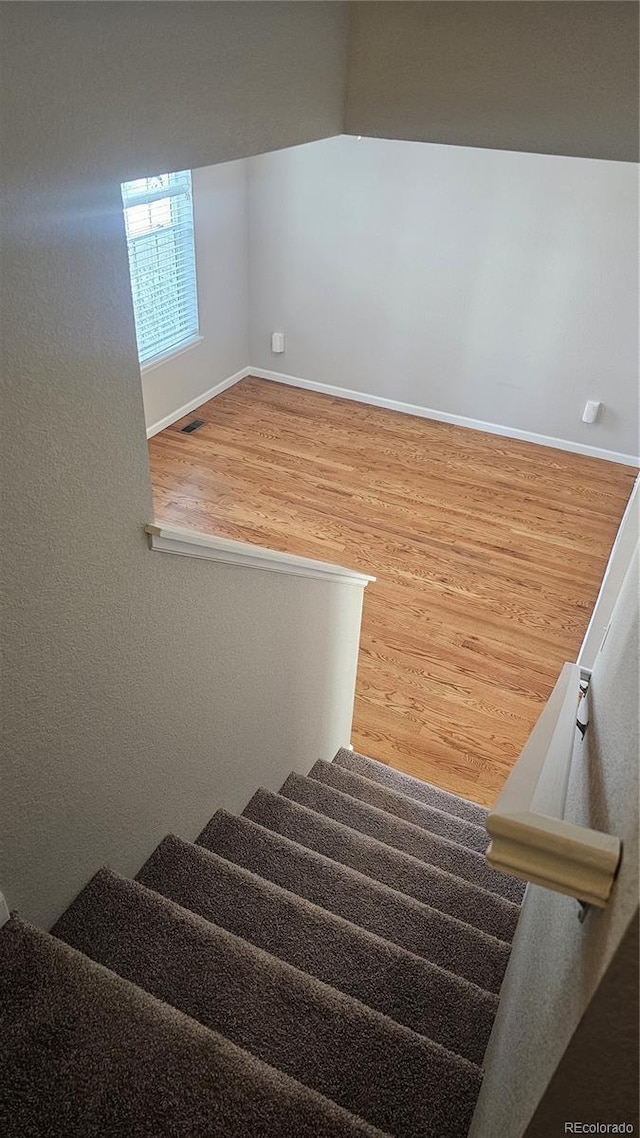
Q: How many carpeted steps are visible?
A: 8